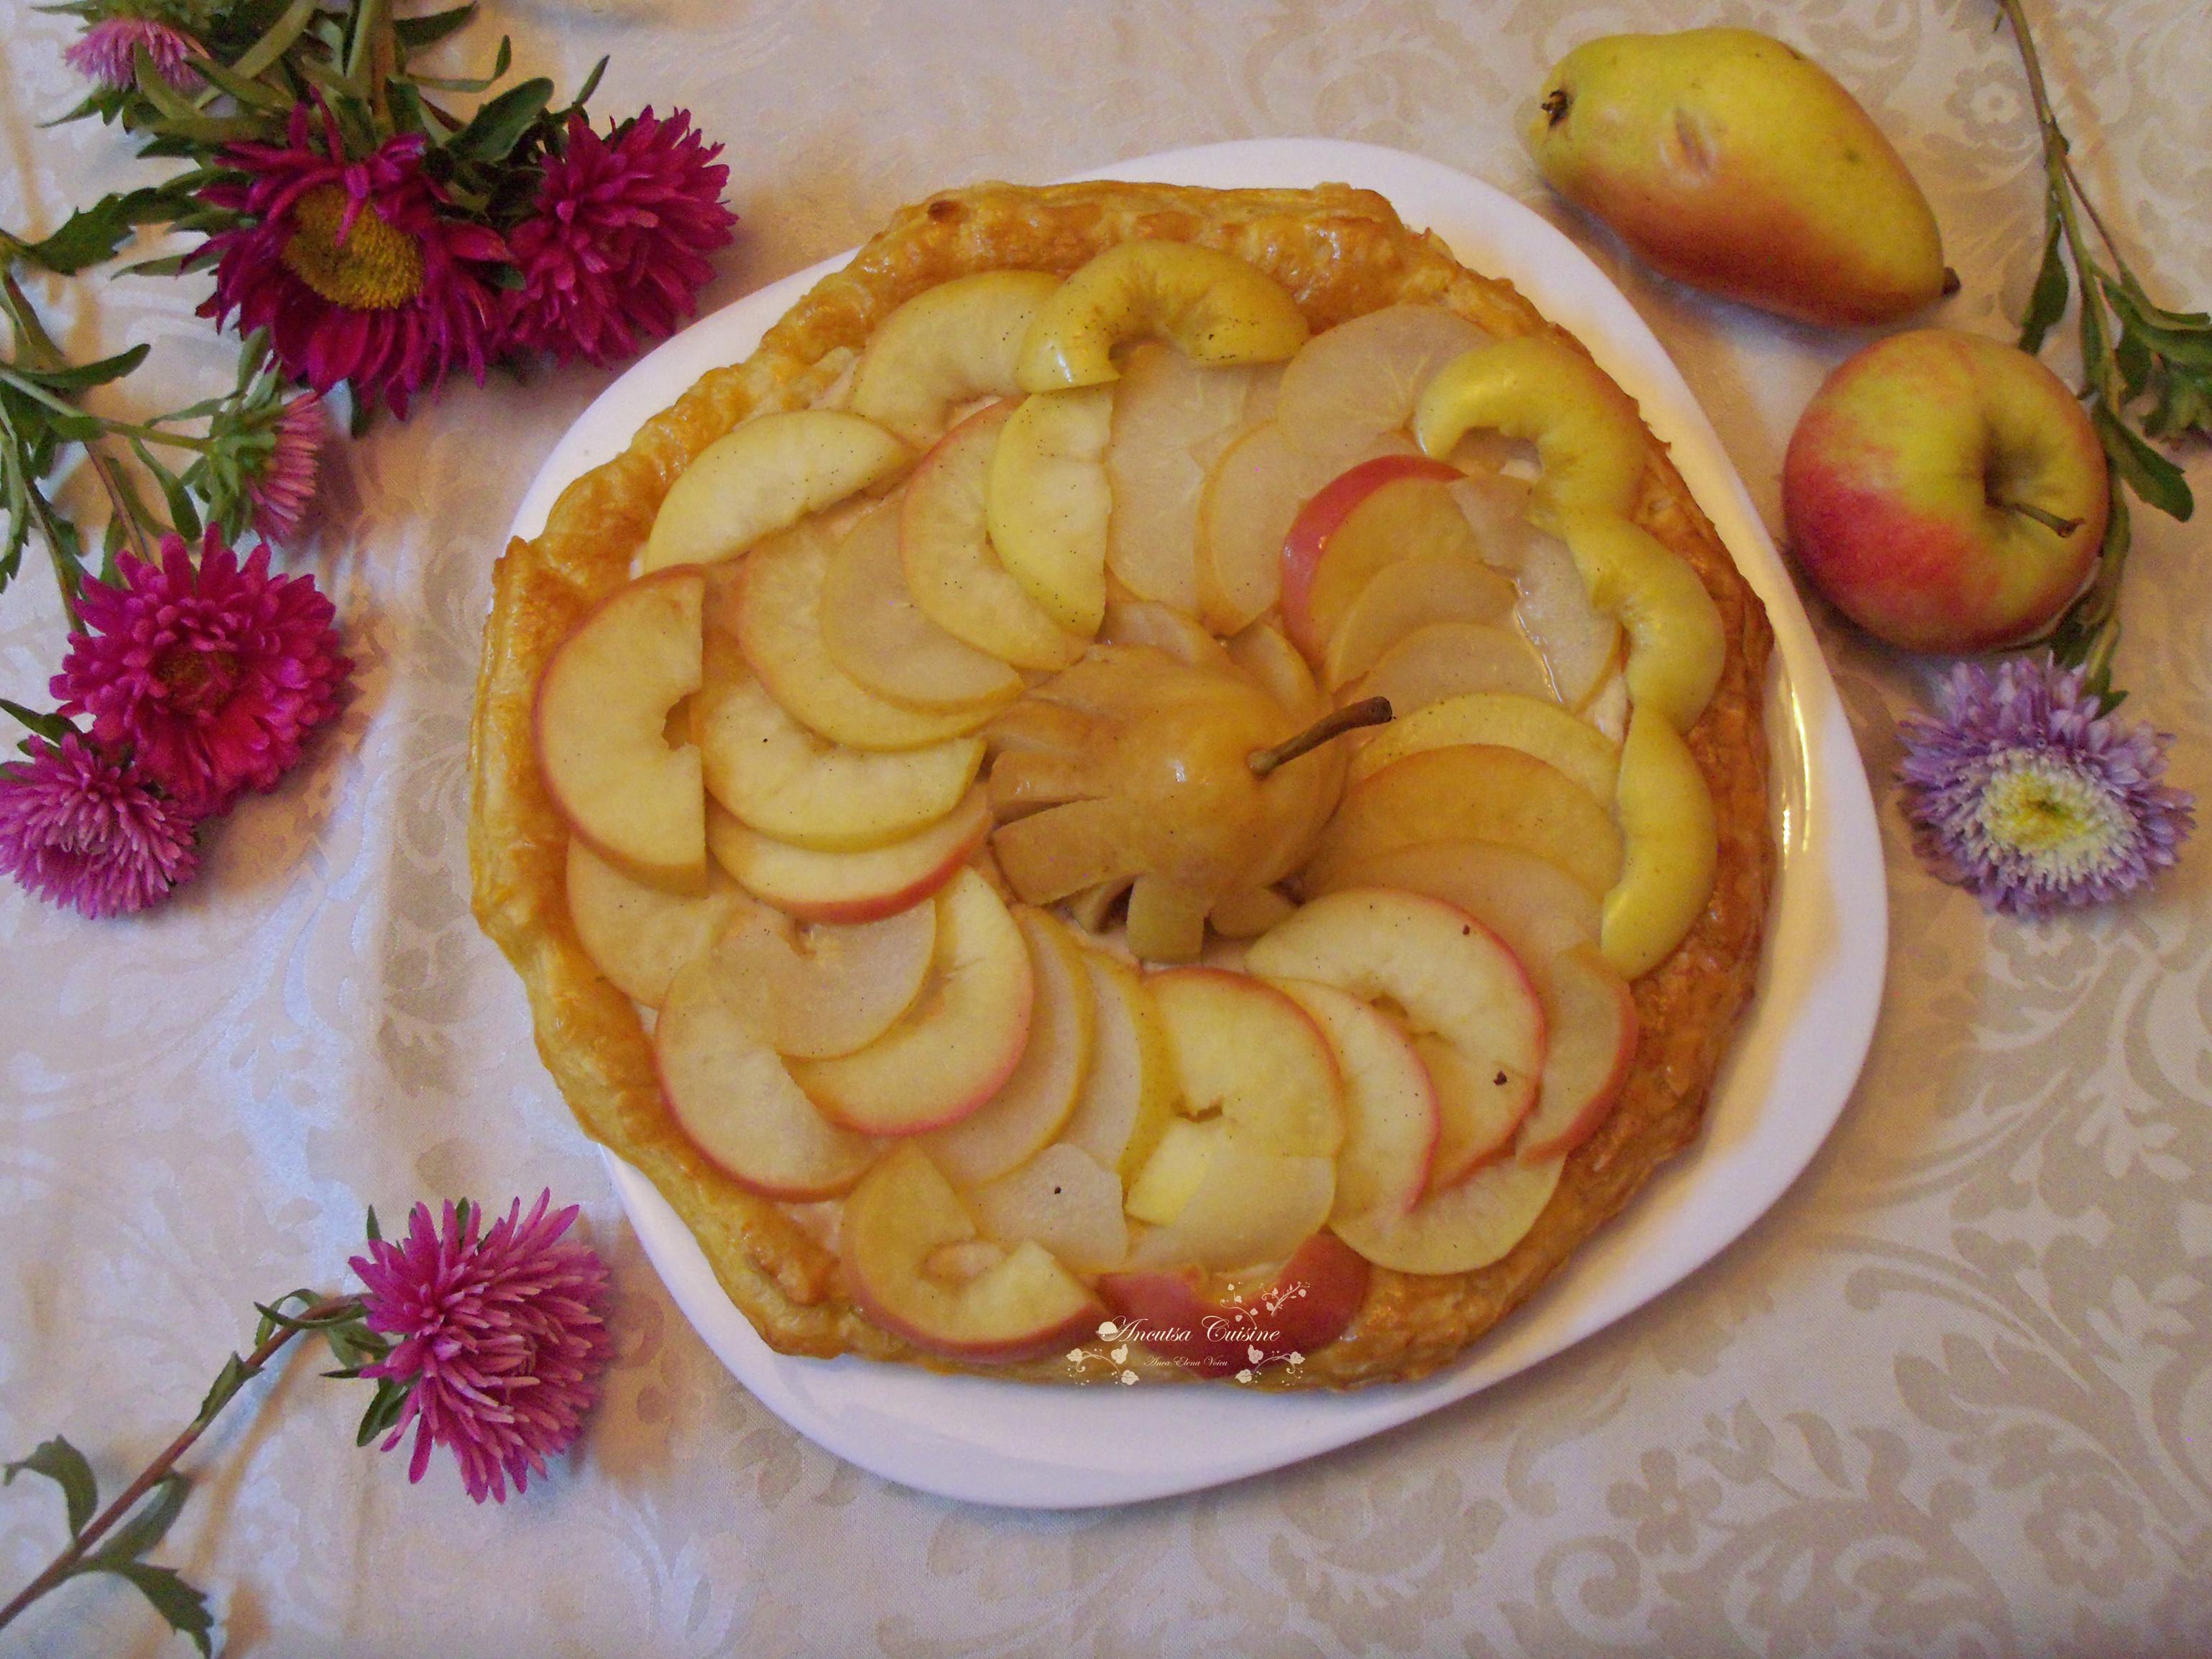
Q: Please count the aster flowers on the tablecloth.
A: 8